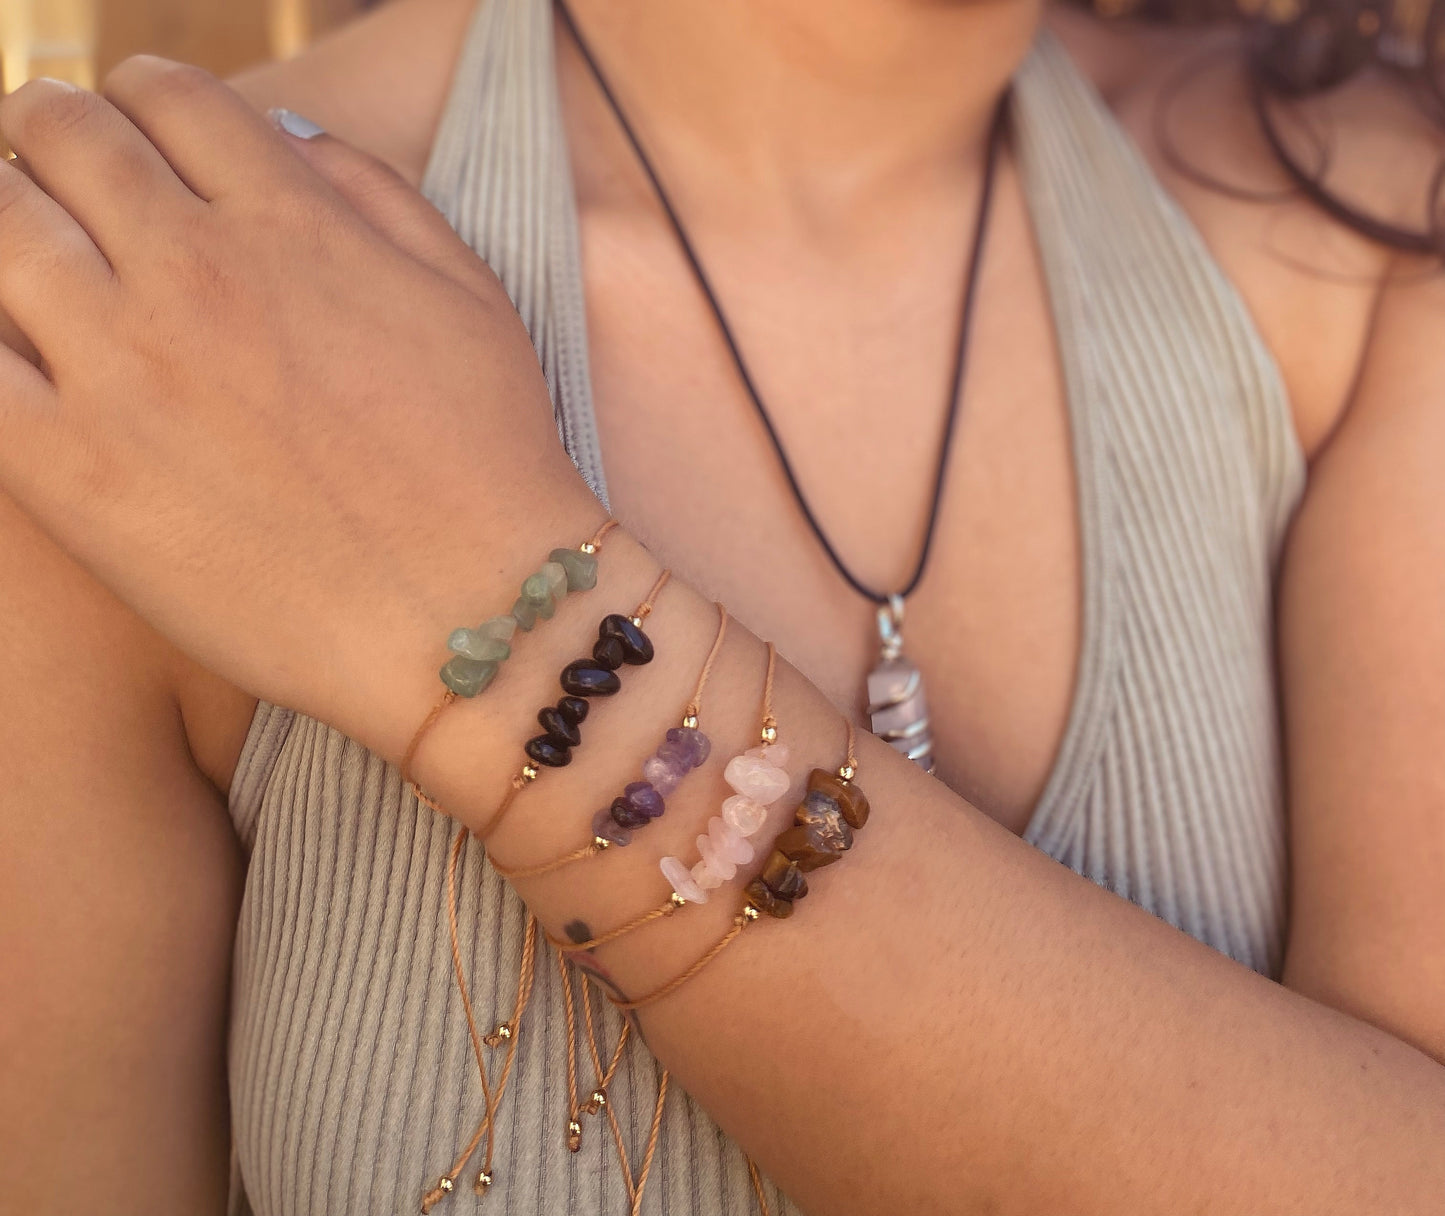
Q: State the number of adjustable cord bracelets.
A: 5